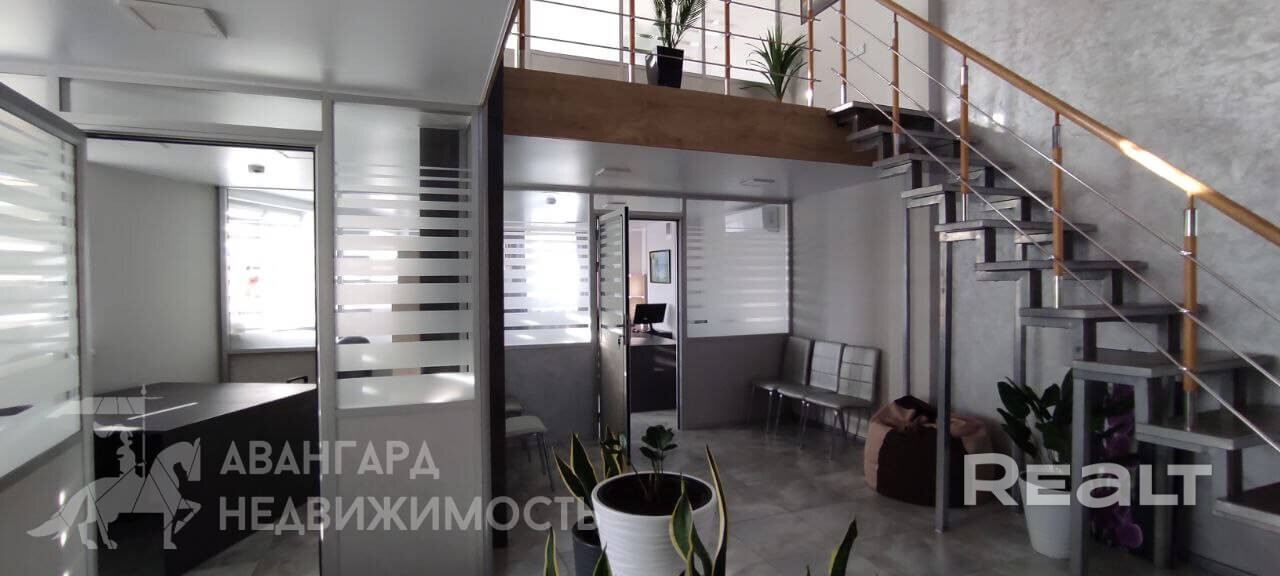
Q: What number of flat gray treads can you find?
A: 10